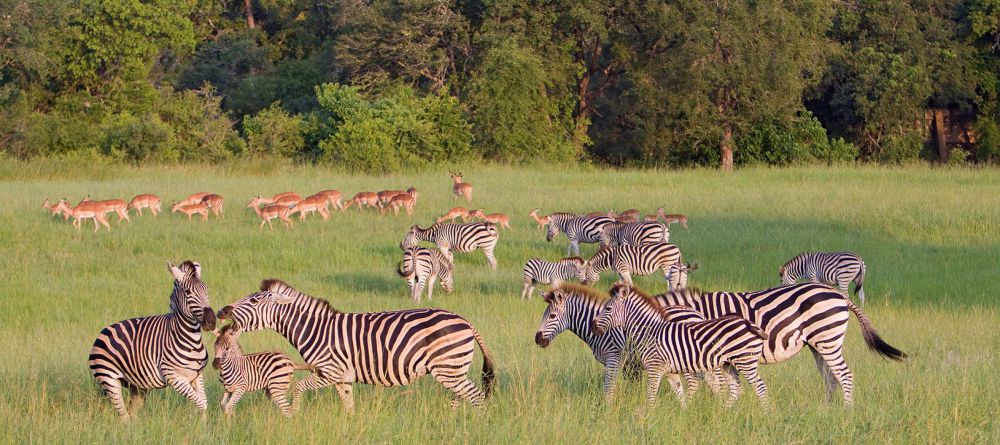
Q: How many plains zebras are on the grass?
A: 14